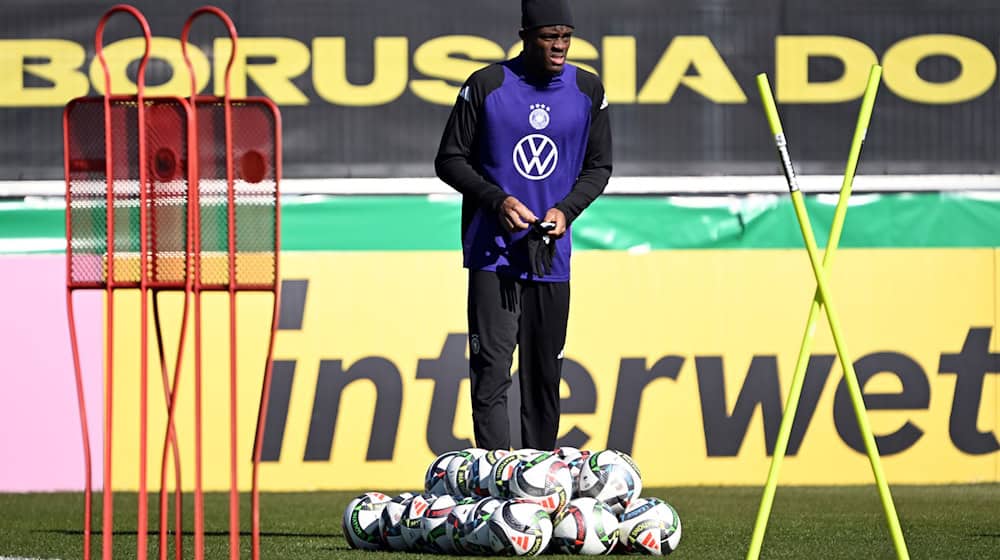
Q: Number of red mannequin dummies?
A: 2